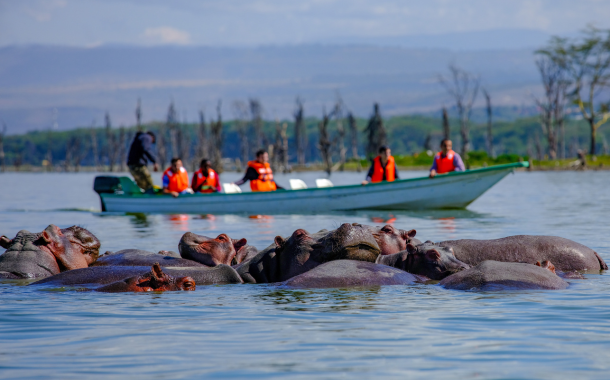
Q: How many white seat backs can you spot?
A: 3